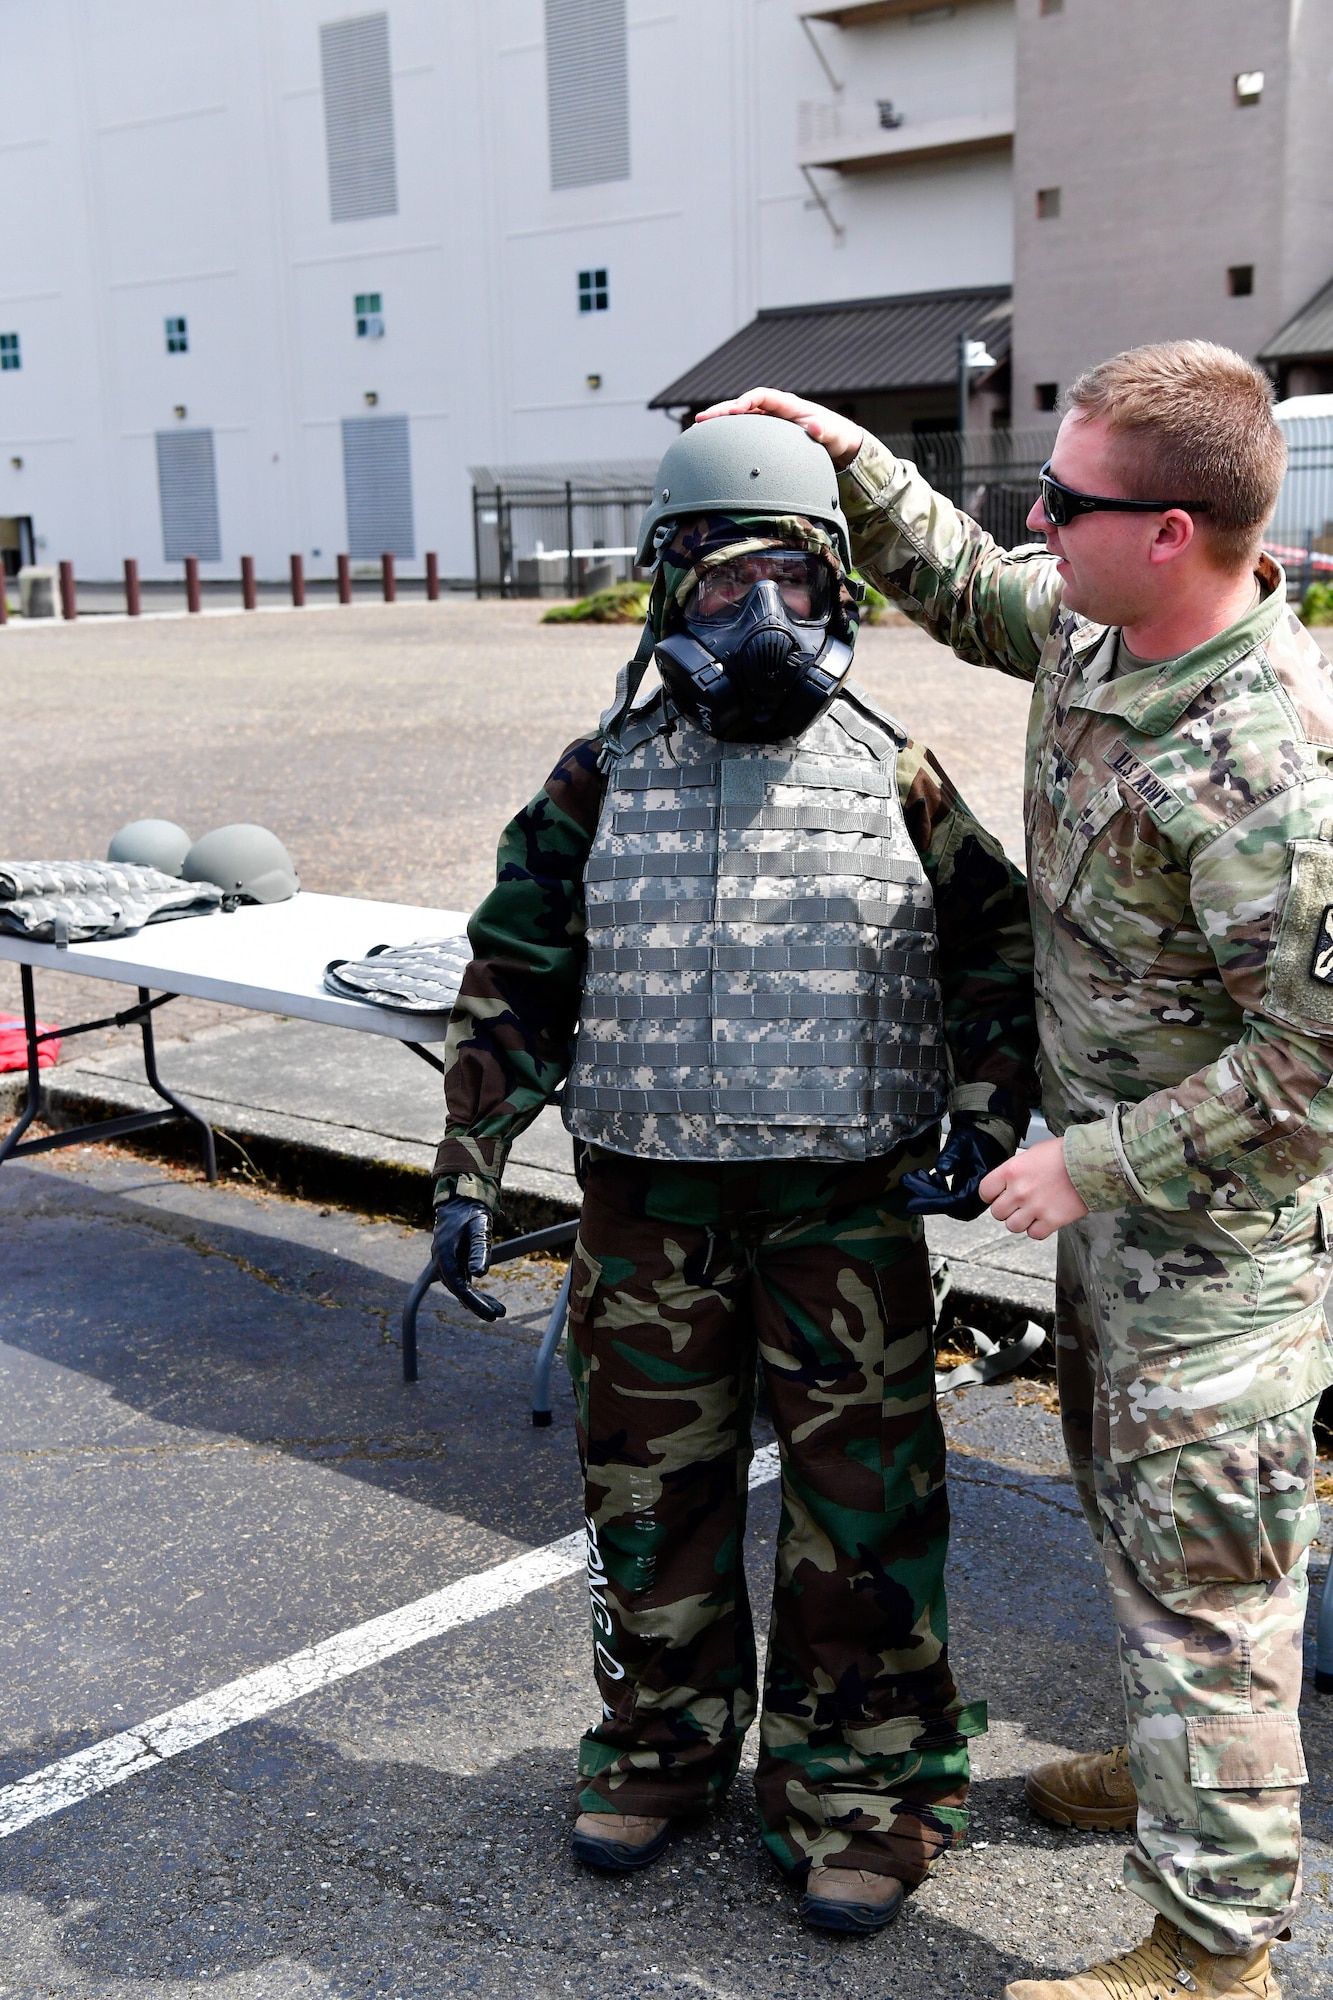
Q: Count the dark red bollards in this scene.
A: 9